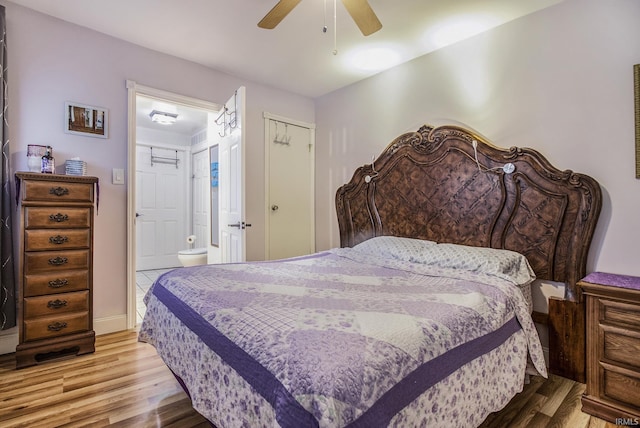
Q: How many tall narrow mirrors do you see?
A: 1